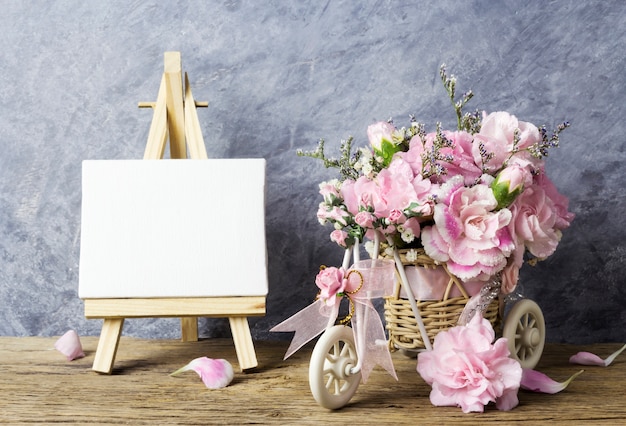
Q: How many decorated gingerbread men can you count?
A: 0